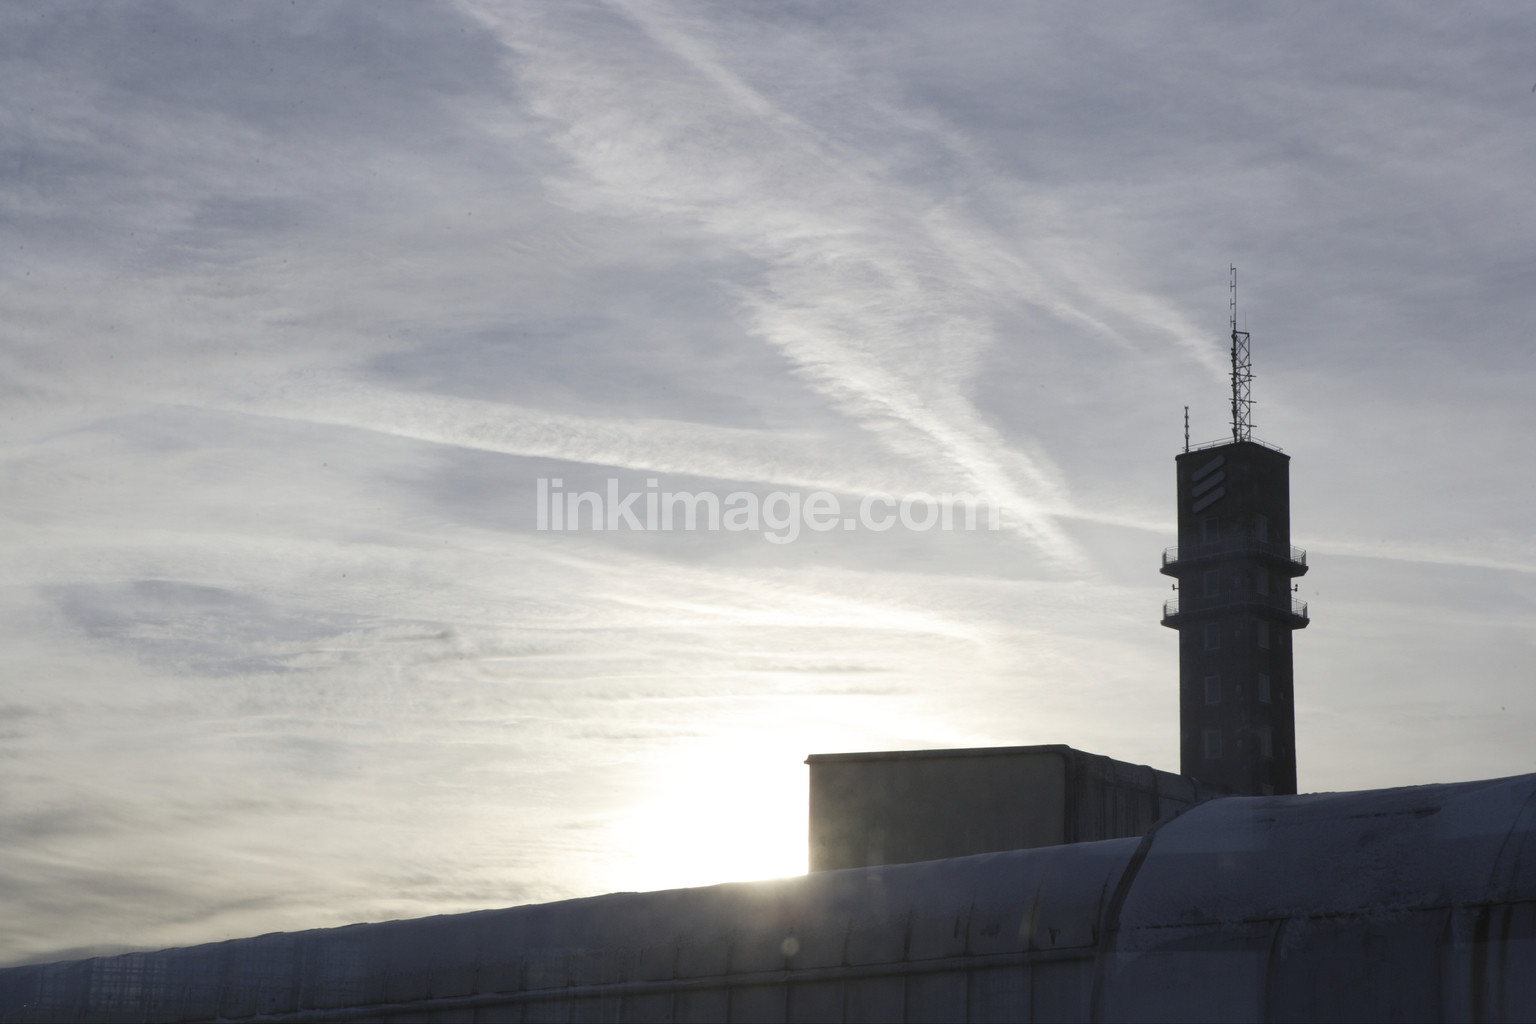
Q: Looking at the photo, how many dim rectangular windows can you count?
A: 10